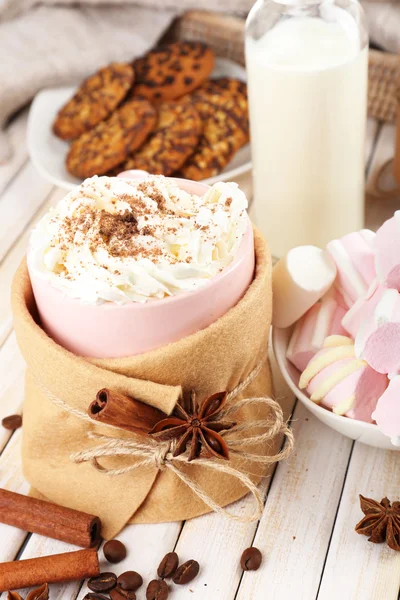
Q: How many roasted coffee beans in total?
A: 10